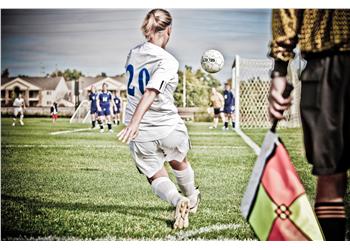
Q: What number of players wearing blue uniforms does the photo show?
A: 4